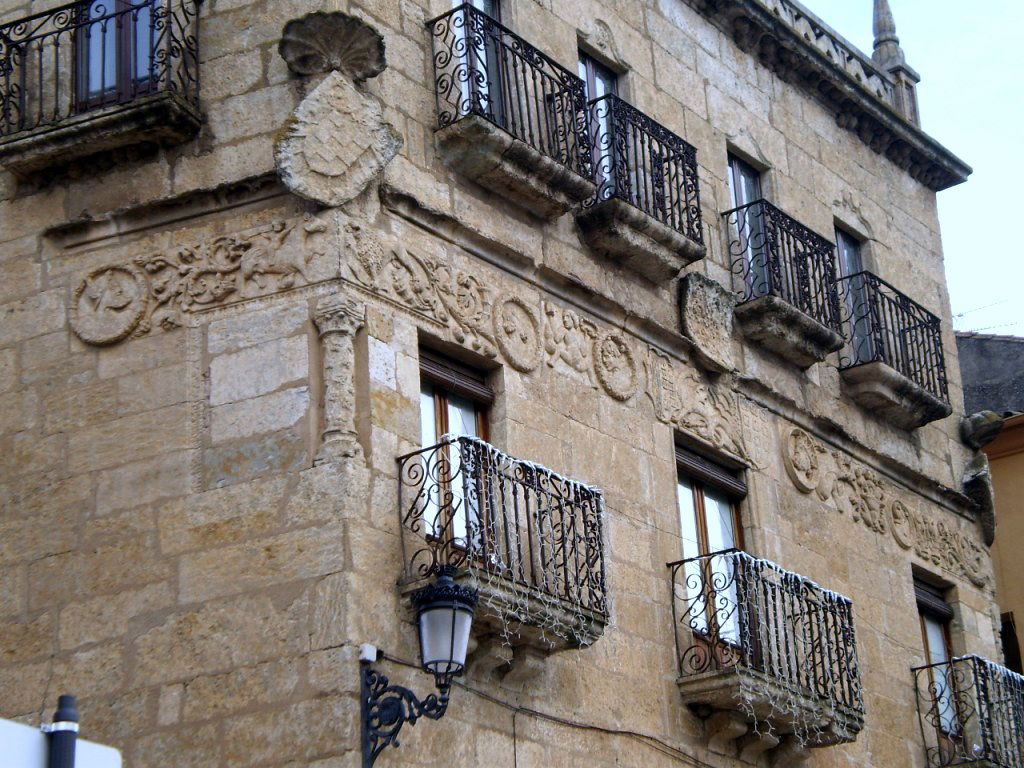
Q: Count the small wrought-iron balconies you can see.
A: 8